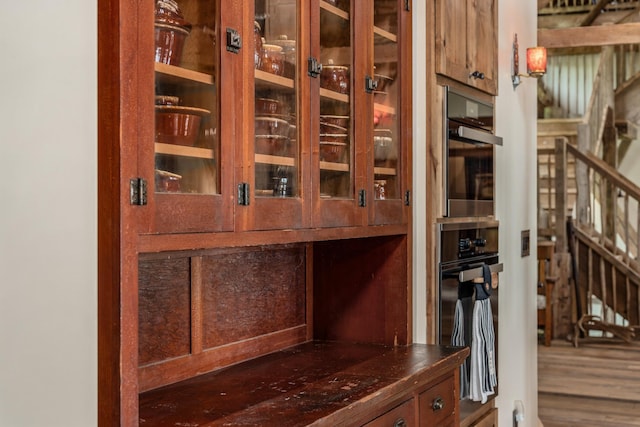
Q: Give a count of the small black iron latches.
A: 3